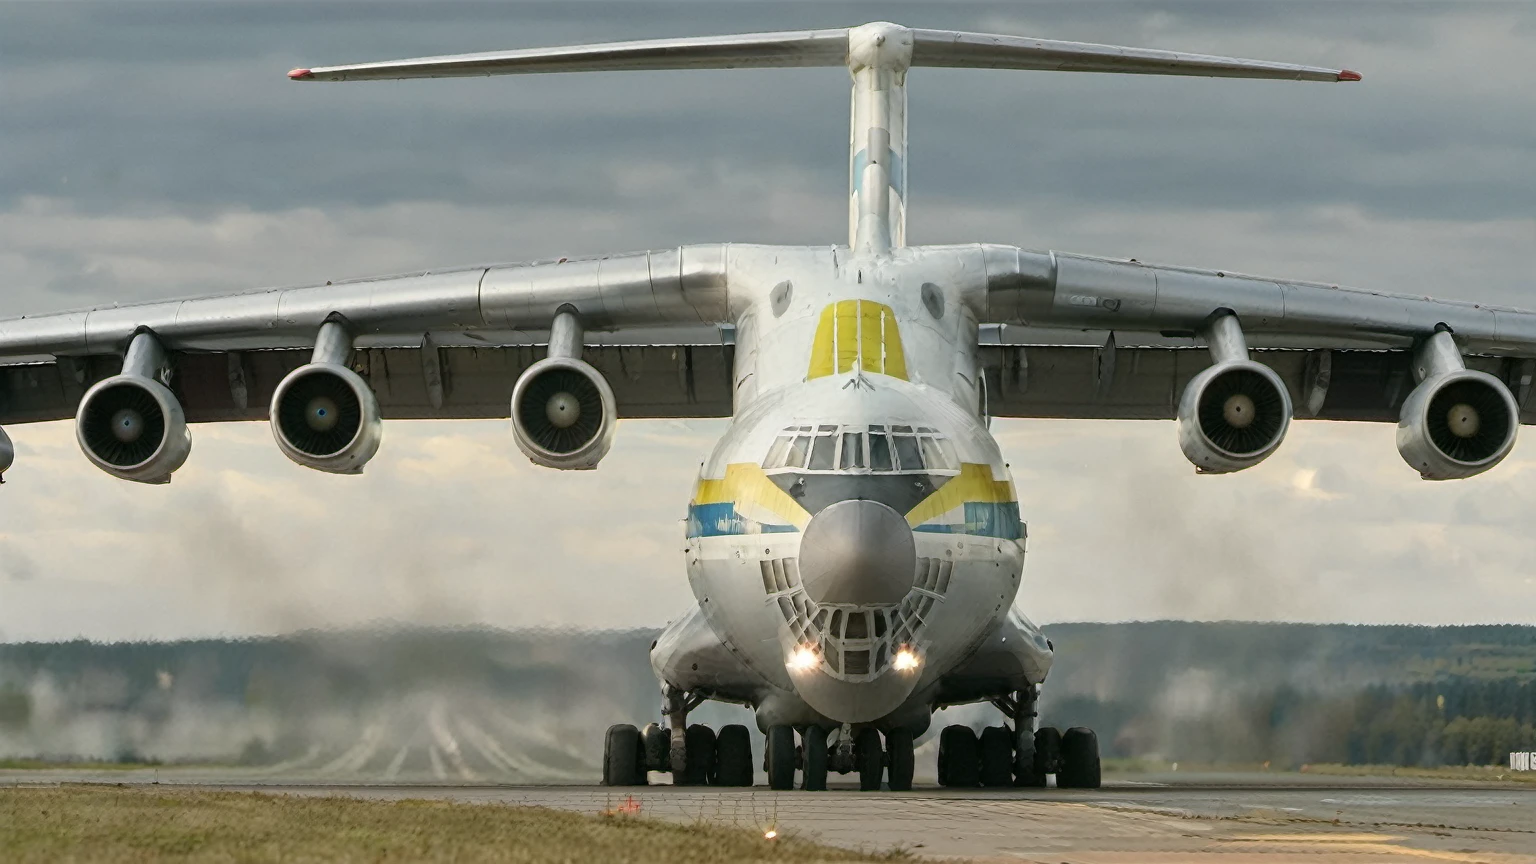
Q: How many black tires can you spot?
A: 12